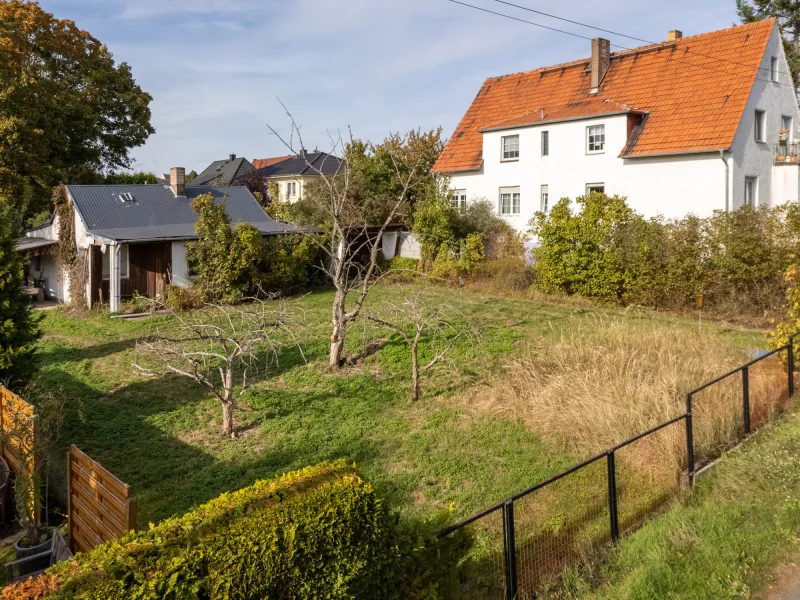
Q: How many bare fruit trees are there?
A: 3